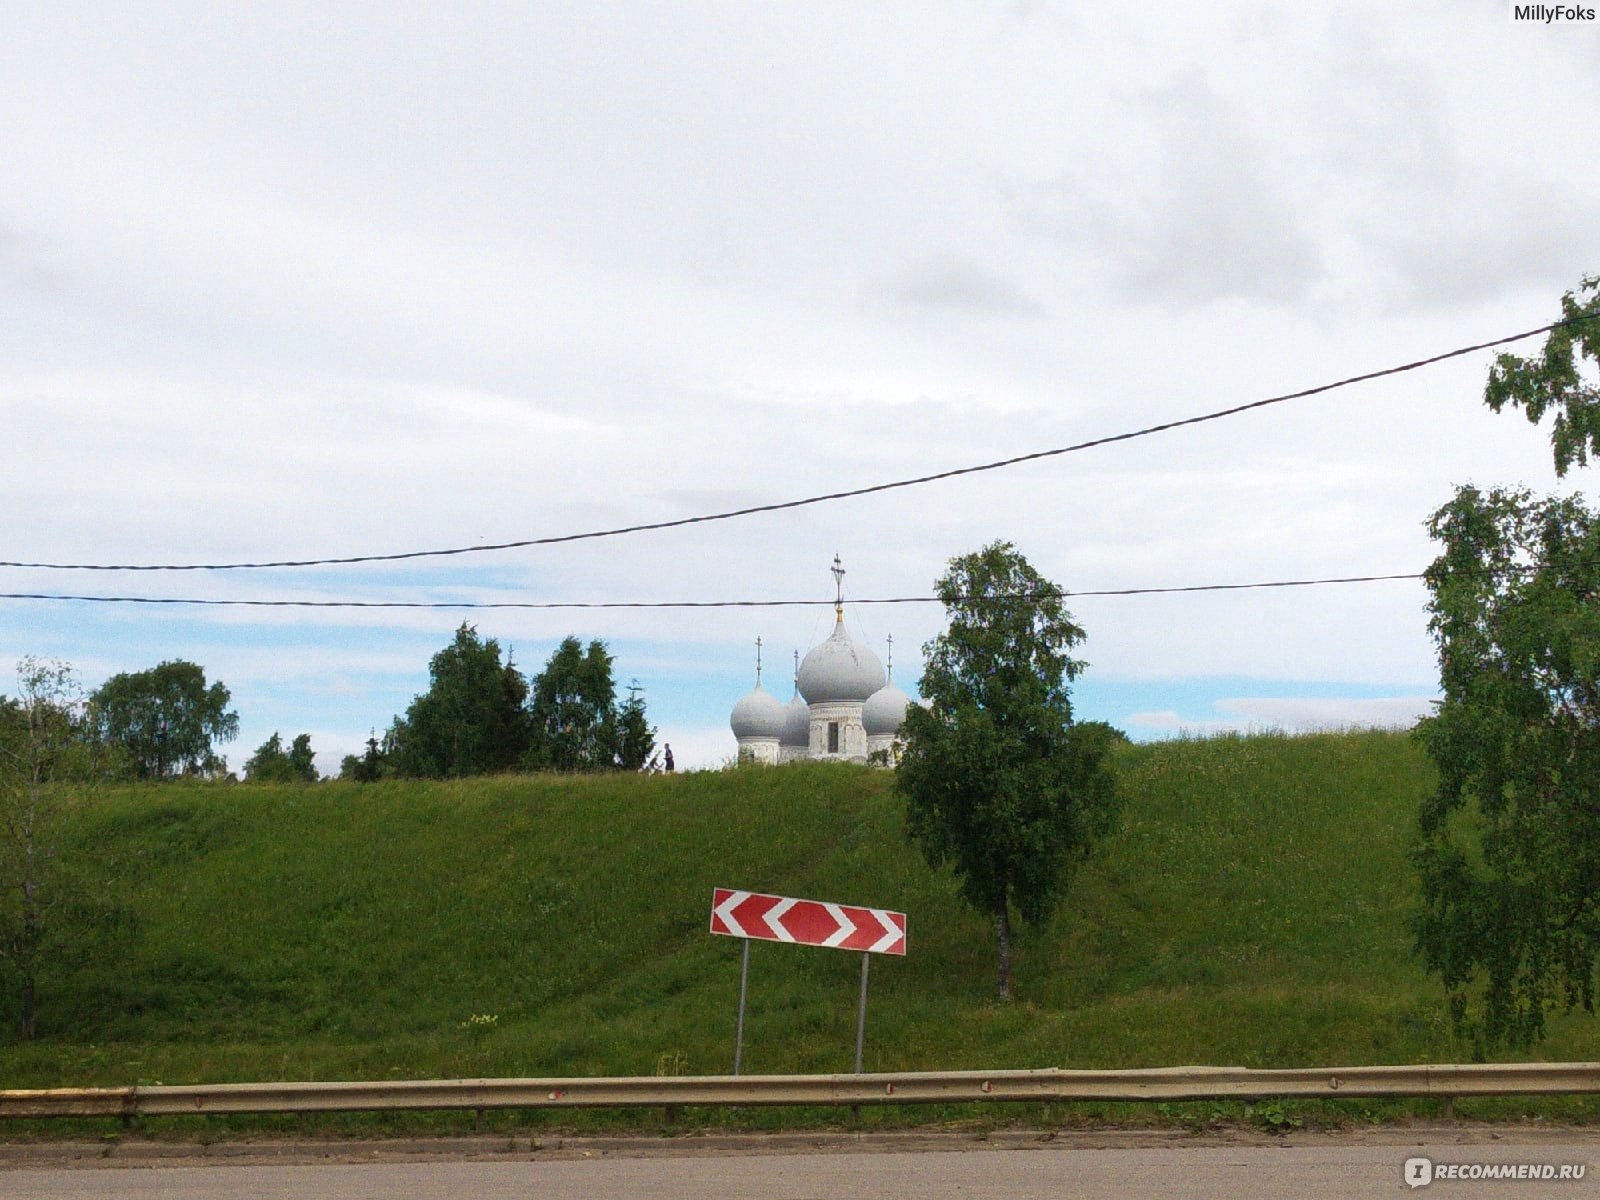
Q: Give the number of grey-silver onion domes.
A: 4